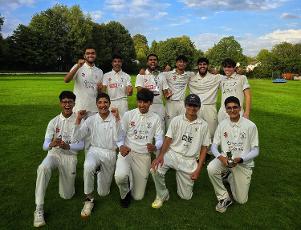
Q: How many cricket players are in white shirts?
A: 11